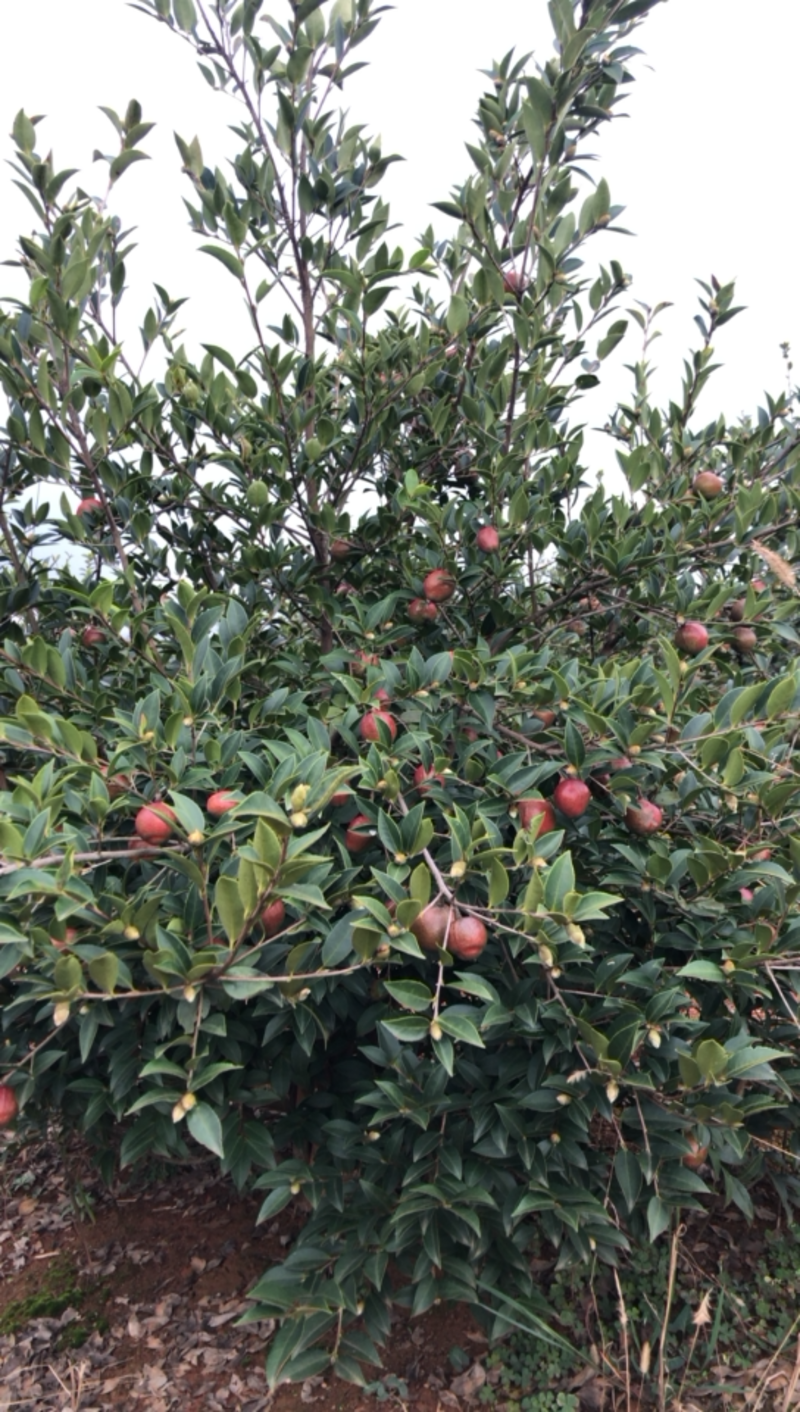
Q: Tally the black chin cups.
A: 0